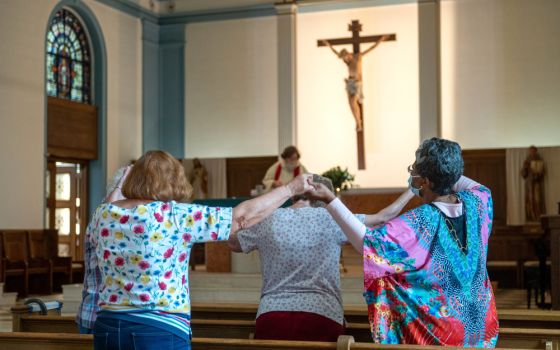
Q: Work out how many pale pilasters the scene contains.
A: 2